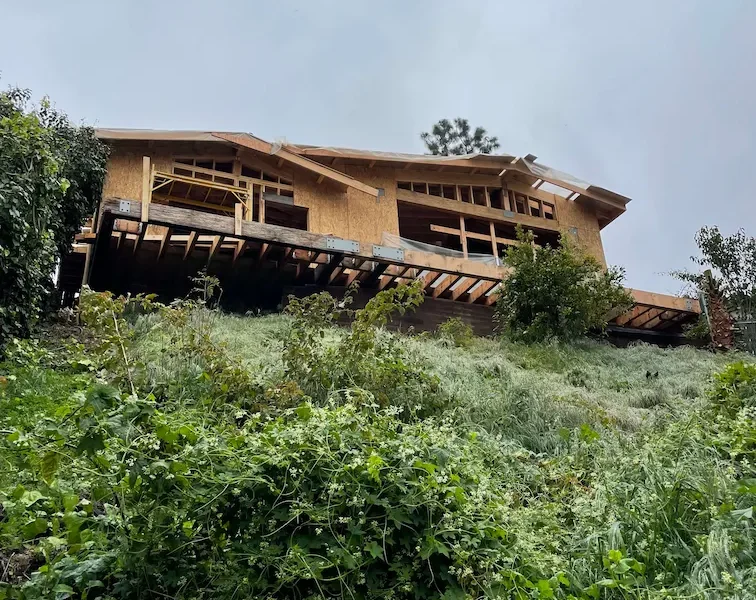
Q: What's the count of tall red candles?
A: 0